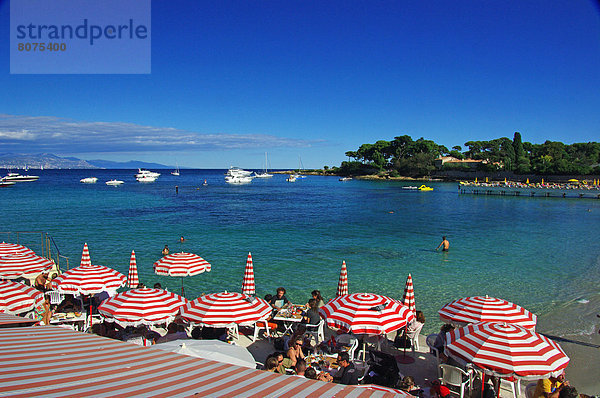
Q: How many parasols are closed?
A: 5